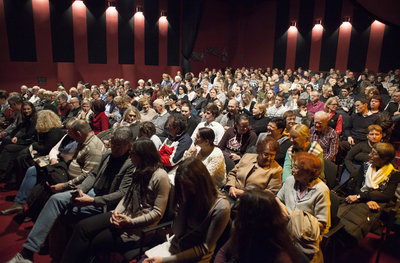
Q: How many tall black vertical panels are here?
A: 11